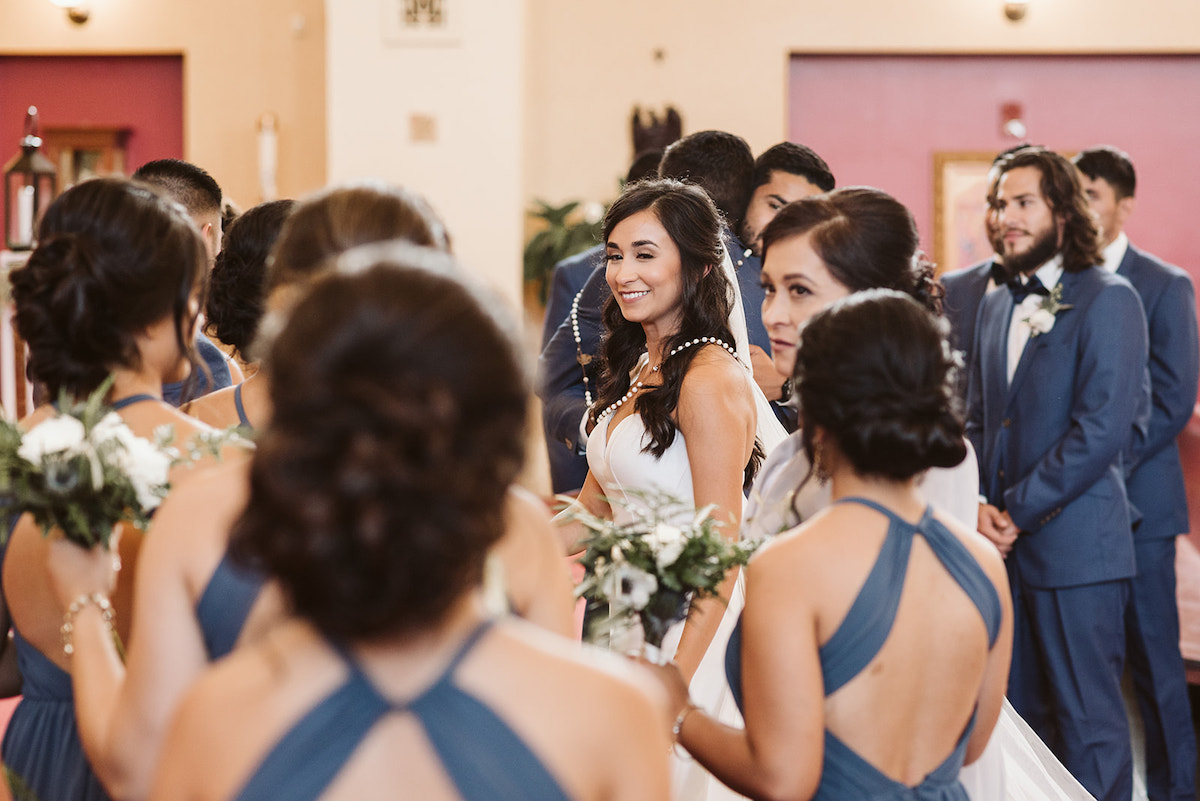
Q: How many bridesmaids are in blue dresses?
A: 5